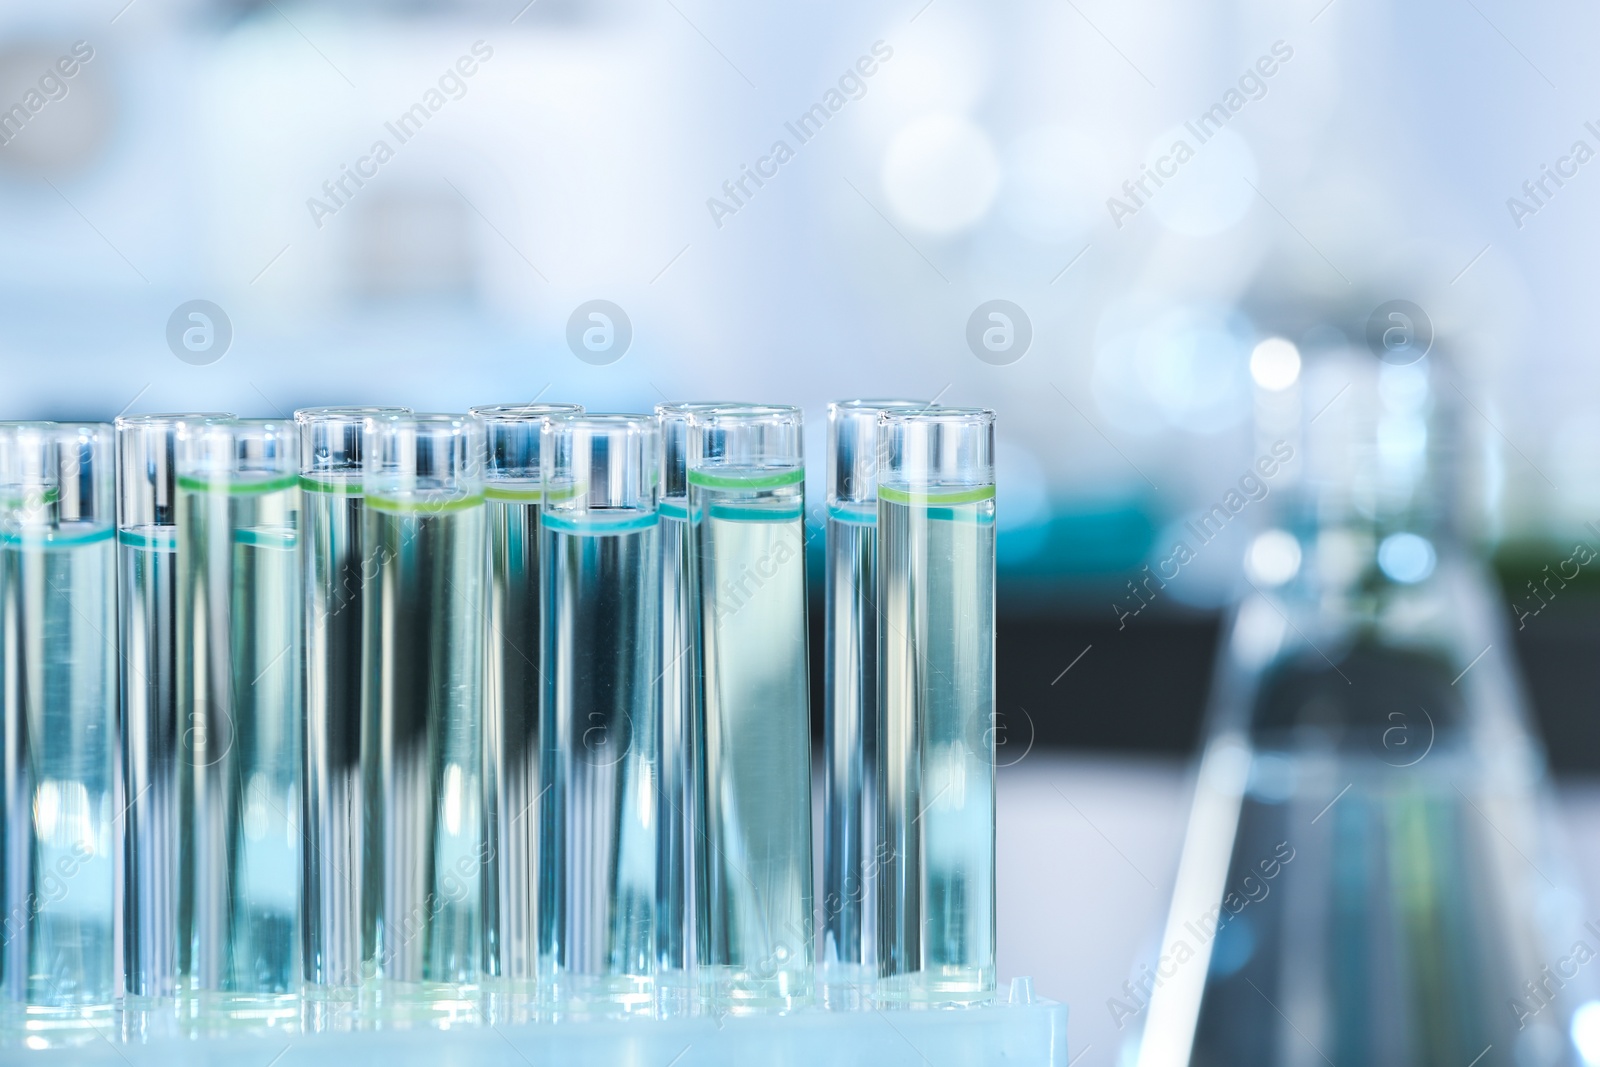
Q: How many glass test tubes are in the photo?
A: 12